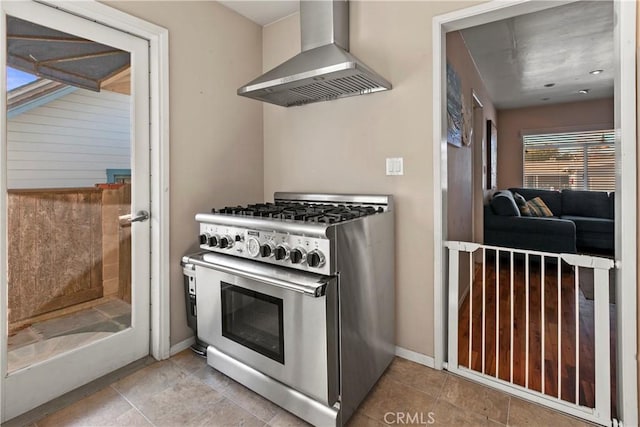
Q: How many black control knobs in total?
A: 7